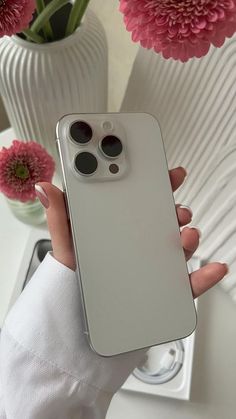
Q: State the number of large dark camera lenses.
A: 3